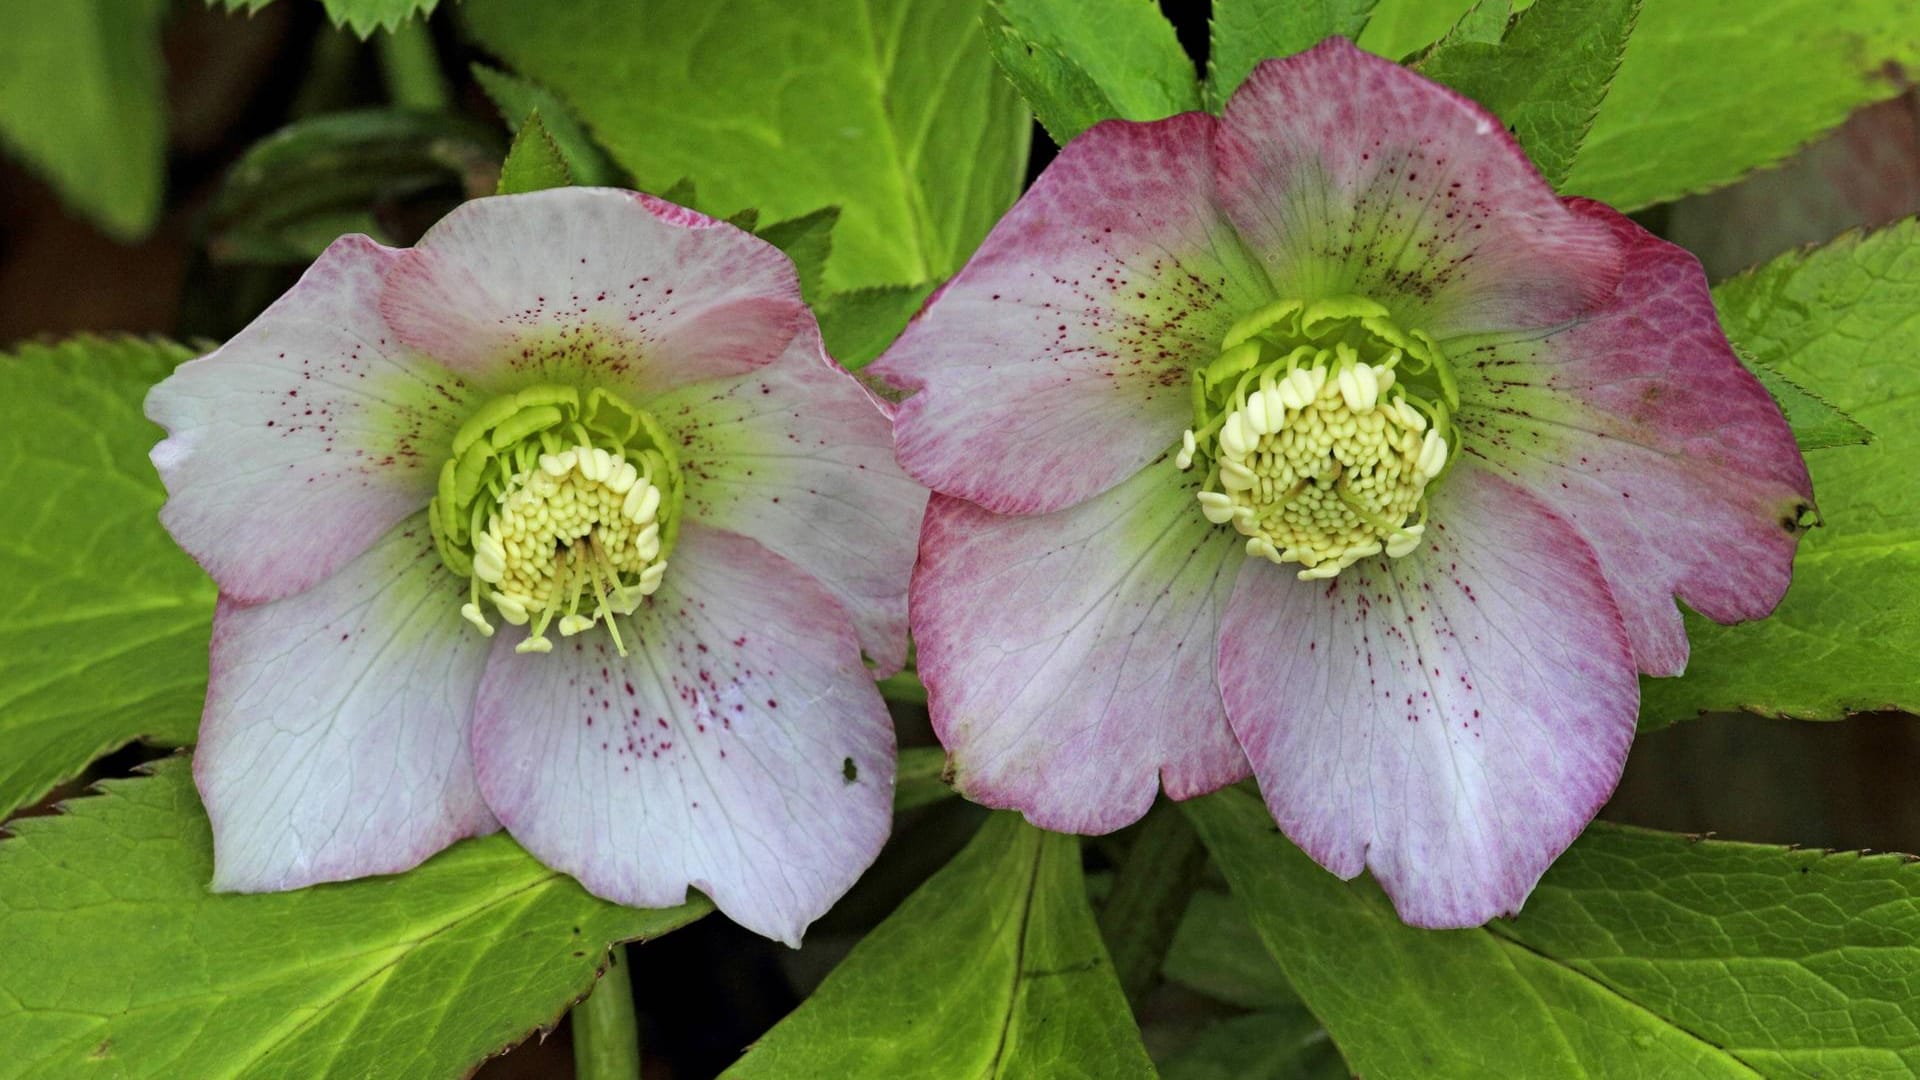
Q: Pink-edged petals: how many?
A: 10